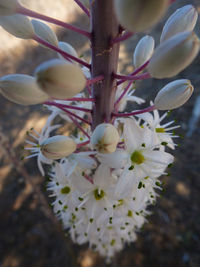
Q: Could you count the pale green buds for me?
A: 13